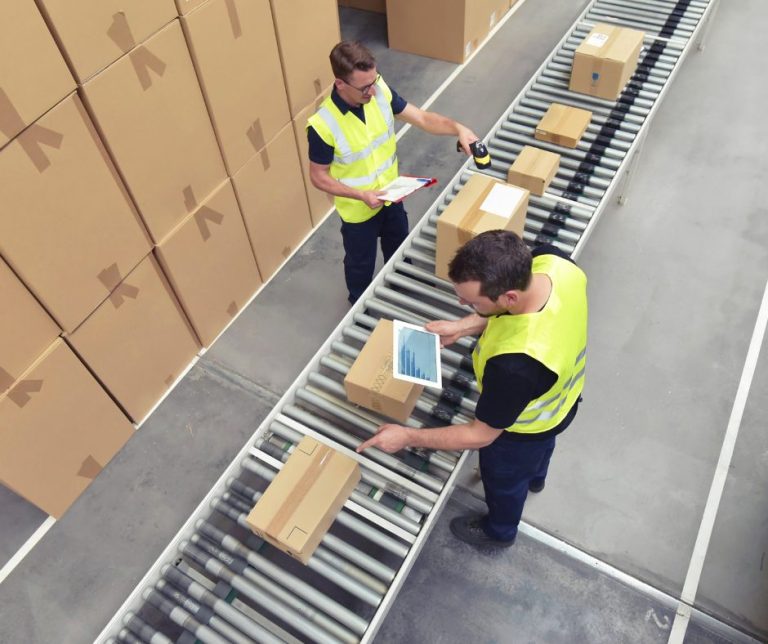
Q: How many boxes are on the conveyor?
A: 6